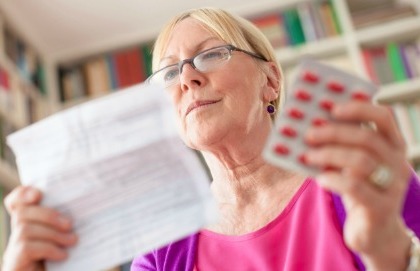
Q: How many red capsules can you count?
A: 11